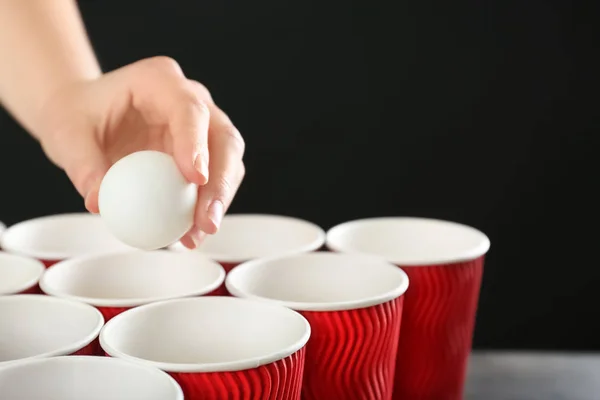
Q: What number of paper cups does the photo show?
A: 10